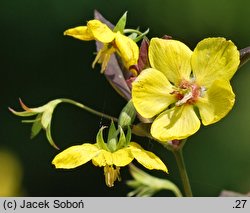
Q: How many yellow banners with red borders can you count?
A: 0